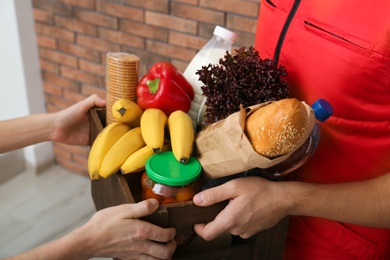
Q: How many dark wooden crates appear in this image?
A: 1